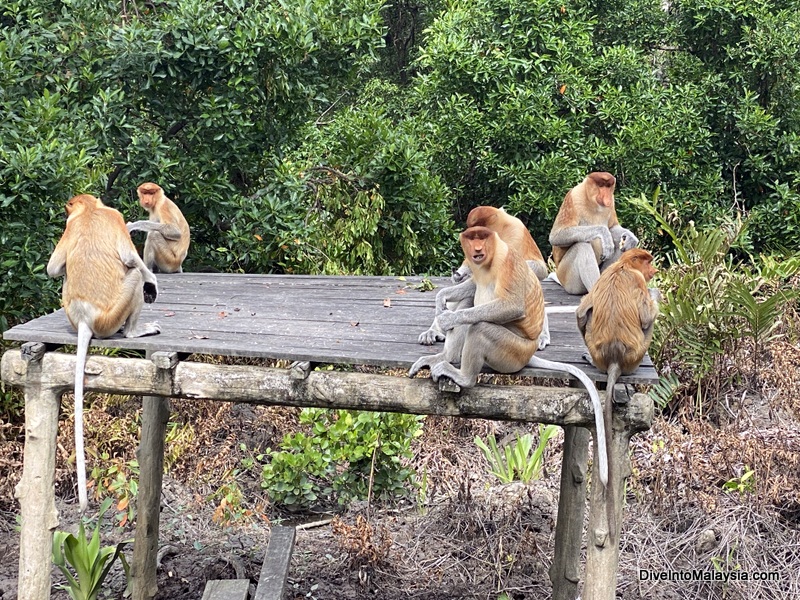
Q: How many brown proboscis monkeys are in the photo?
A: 6